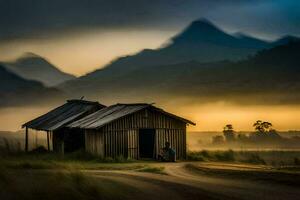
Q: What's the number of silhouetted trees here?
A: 2